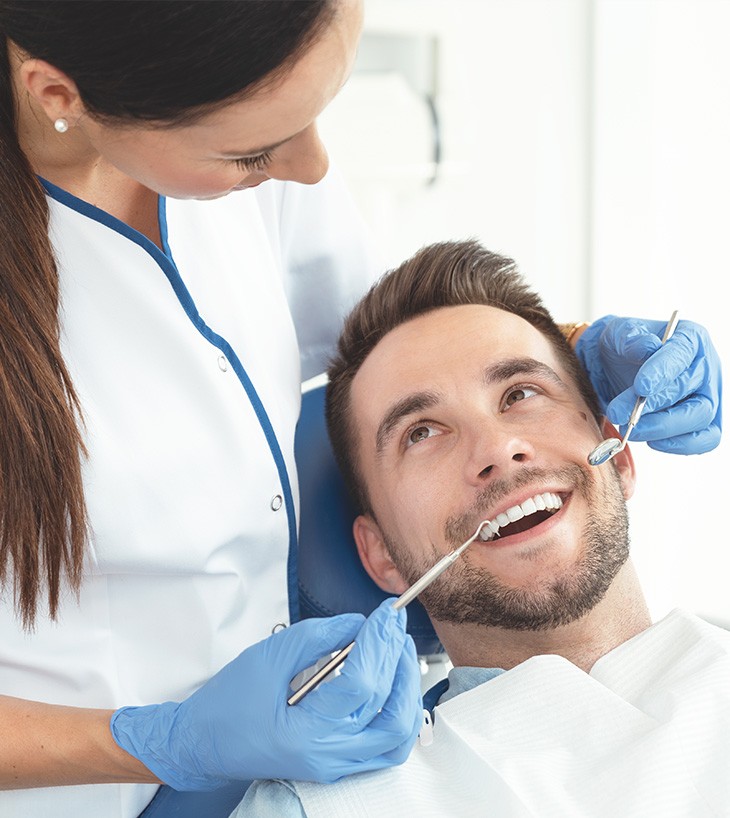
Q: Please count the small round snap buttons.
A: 3